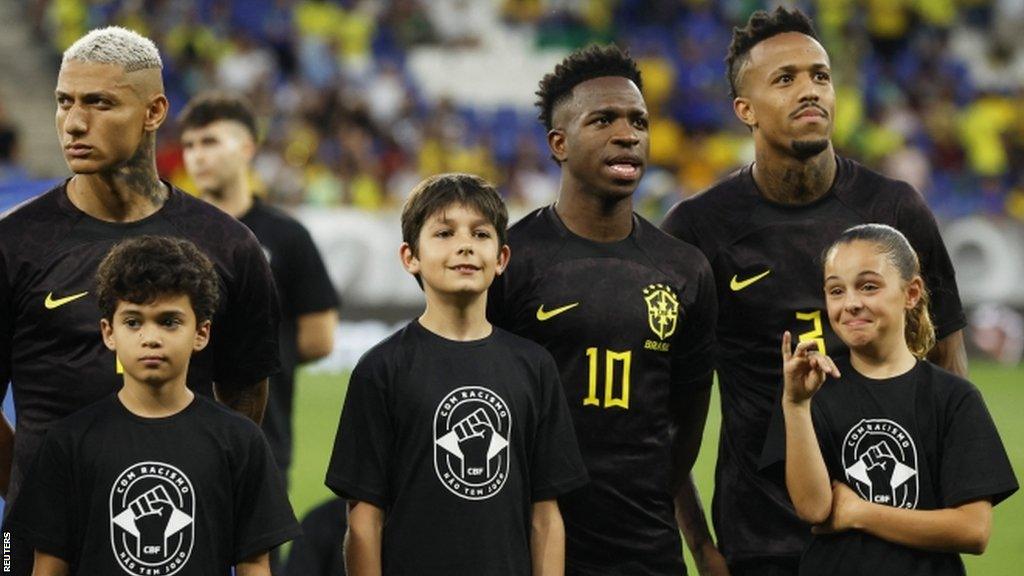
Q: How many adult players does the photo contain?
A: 3